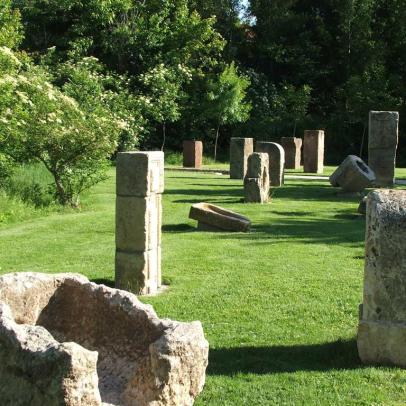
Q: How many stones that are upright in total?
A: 9